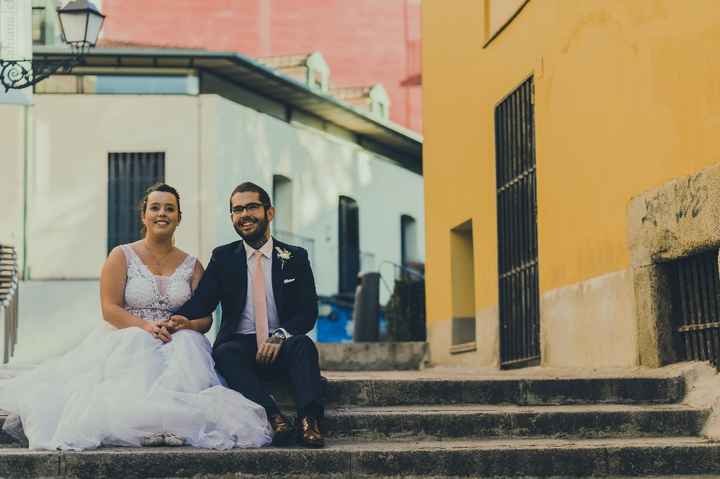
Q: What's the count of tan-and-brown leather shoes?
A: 2